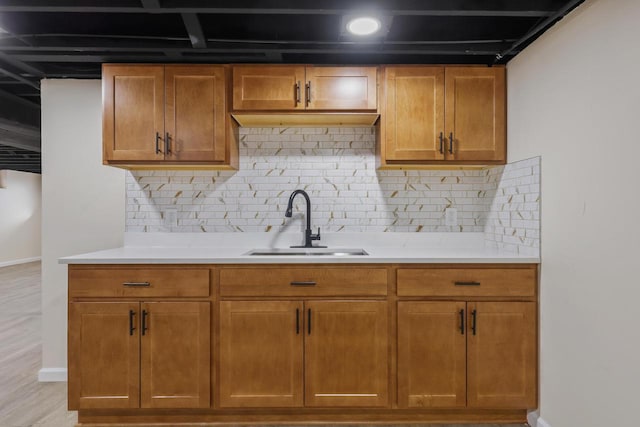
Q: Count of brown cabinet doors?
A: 12